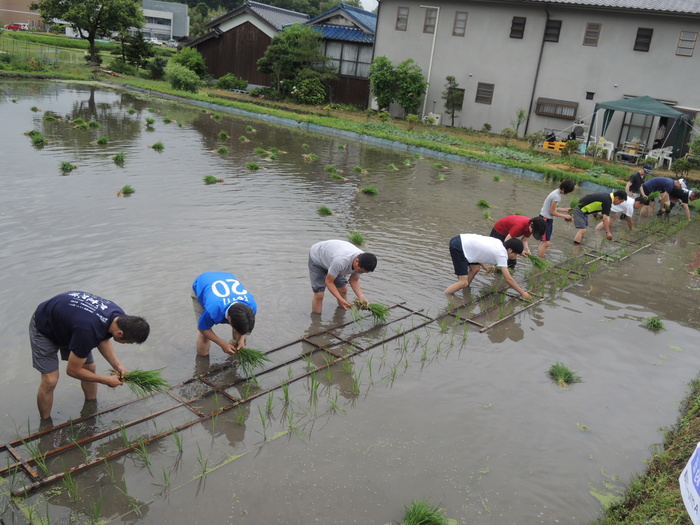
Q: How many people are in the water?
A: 11